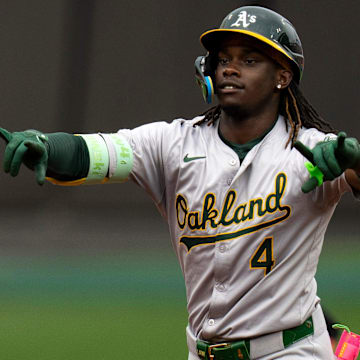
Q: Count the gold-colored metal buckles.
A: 1